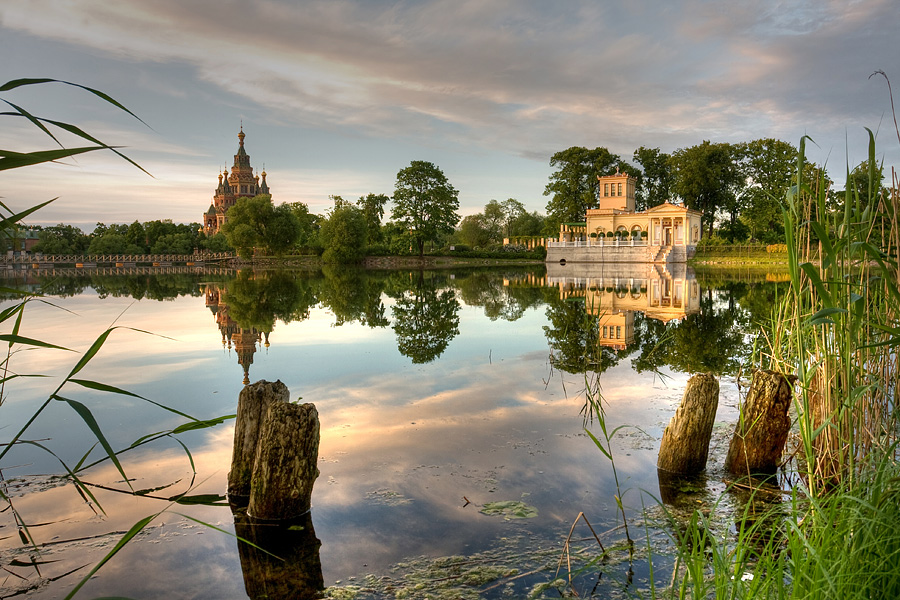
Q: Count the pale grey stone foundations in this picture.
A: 1